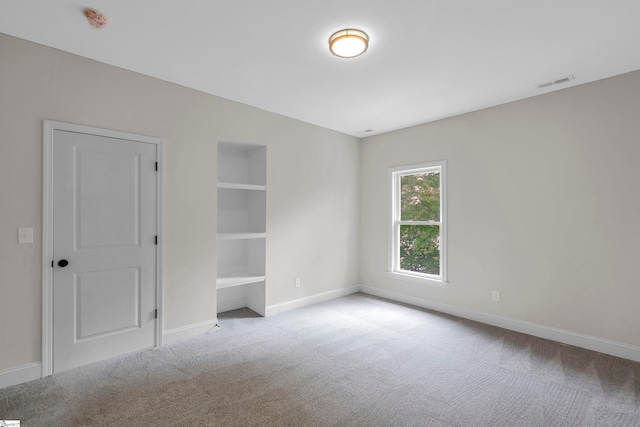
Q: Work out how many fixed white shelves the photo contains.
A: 3